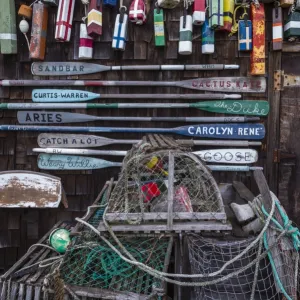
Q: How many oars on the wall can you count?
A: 9